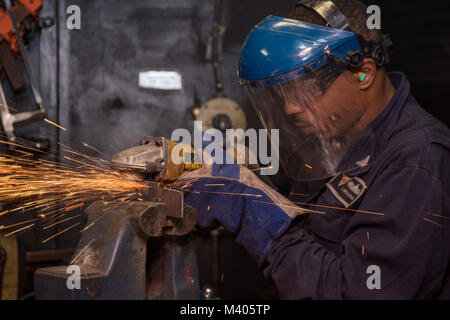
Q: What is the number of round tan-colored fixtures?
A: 1